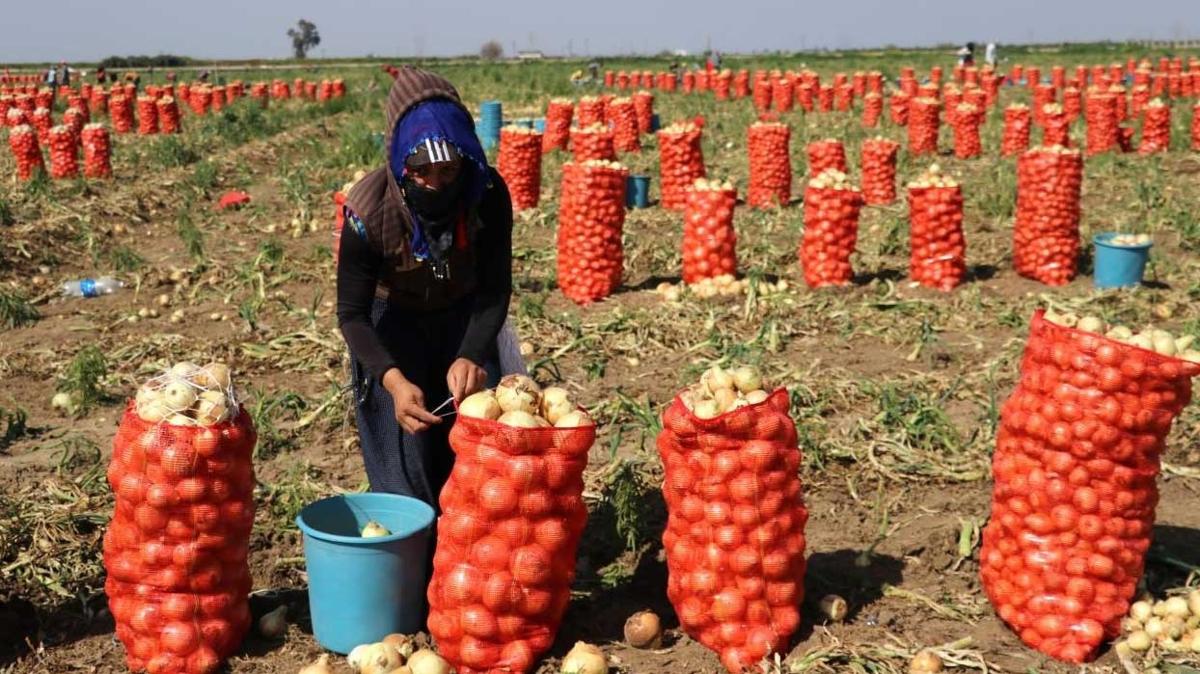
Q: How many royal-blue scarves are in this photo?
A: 1